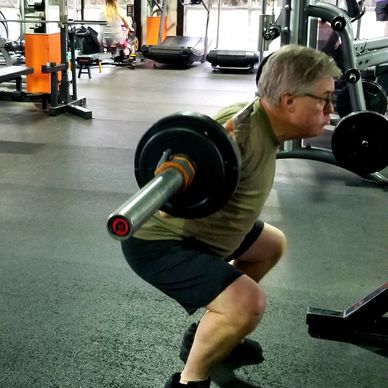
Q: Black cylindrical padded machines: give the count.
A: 2